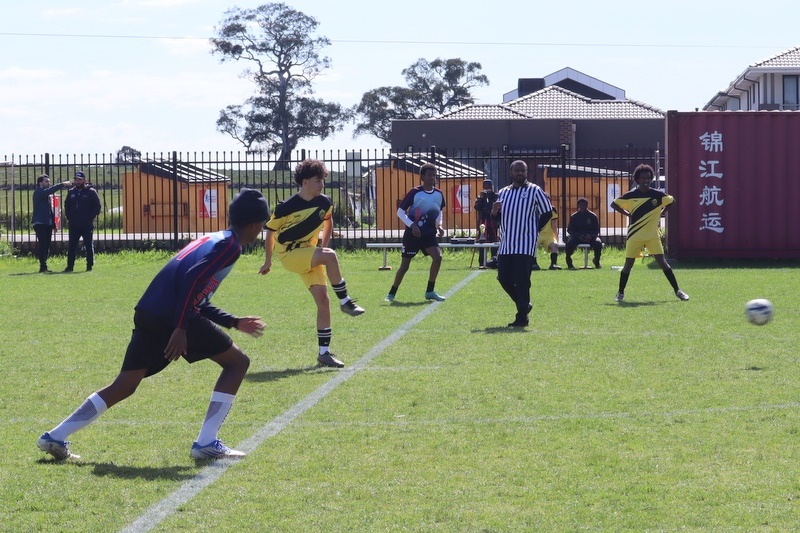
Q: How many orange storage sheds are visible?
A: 3